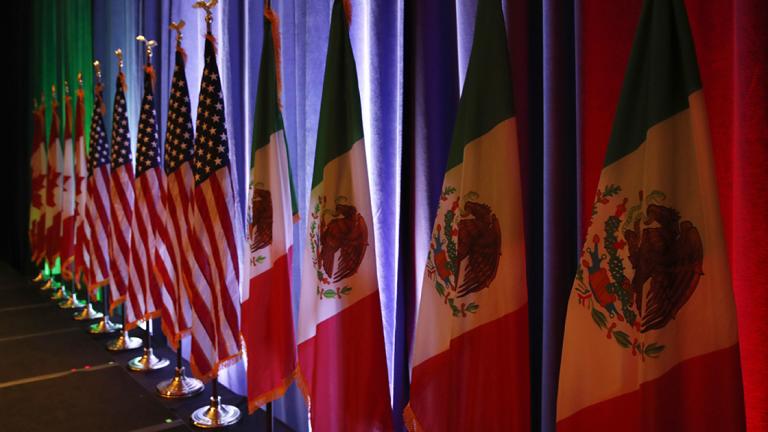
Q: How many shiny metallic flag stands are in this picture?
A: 10